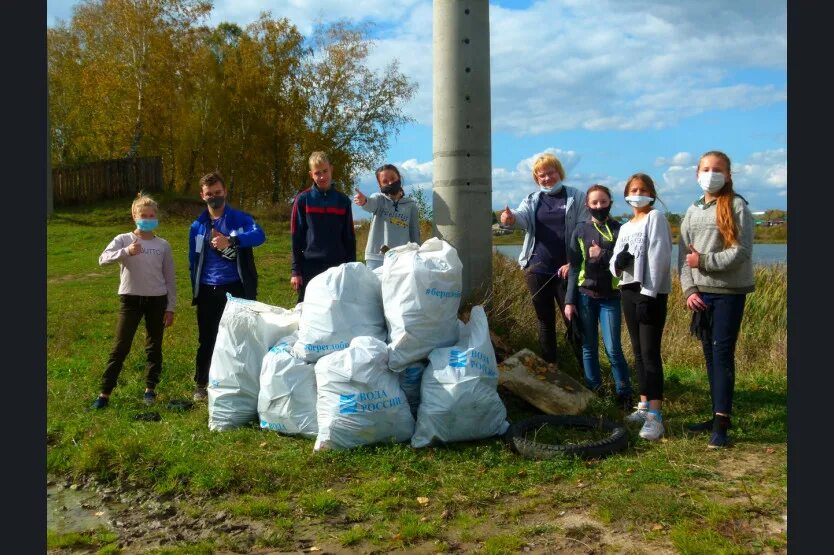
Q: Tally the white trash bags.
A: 7